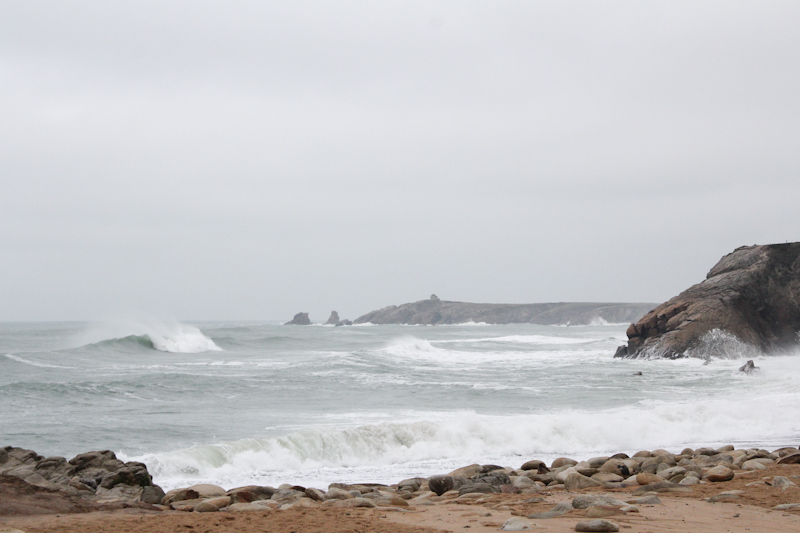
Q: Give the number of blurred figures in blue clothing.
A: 0